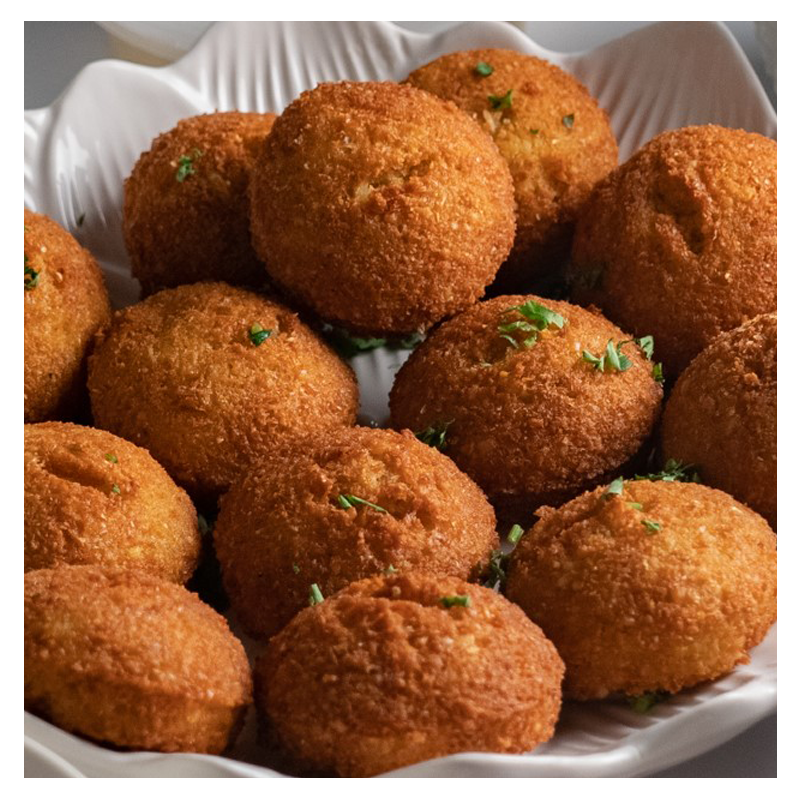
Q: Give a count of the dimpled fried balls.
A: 13